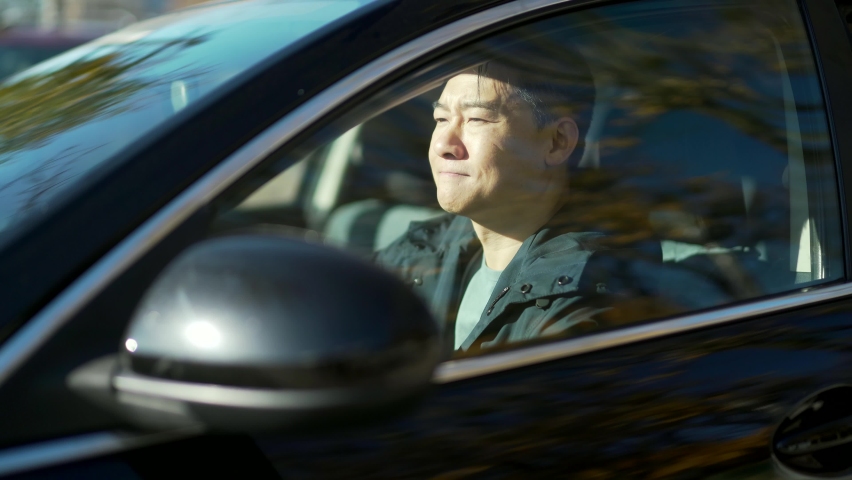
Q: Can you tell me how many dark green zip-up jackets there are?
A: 1